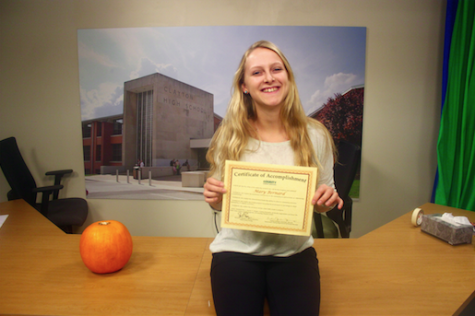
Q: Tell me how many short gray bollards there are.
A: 4